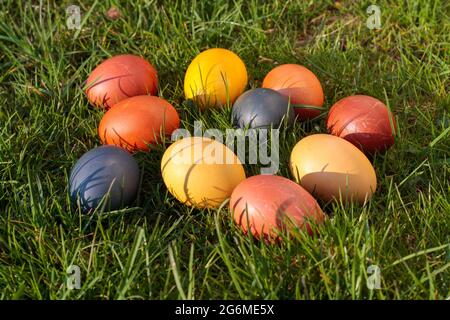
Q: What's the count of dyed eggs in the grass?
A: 10